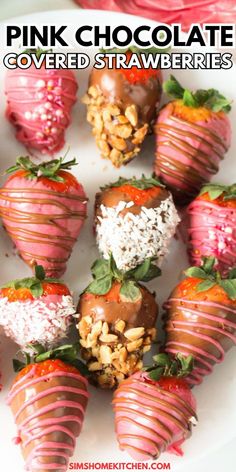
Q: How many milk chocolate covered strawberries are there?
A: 5